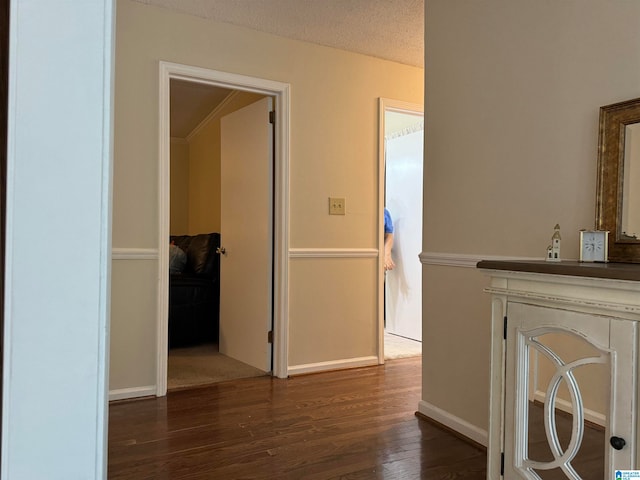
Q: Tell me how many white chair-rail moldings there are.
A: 3